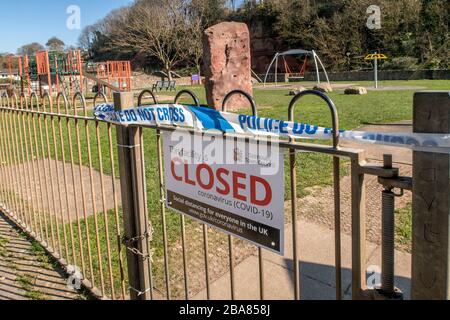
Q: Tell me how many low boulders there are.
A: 3